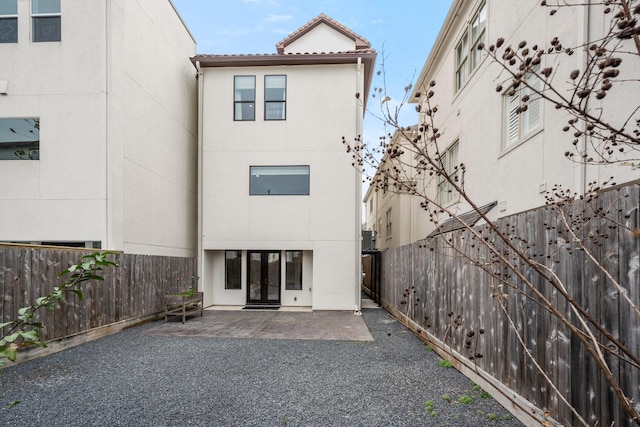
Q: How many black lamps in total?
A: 0